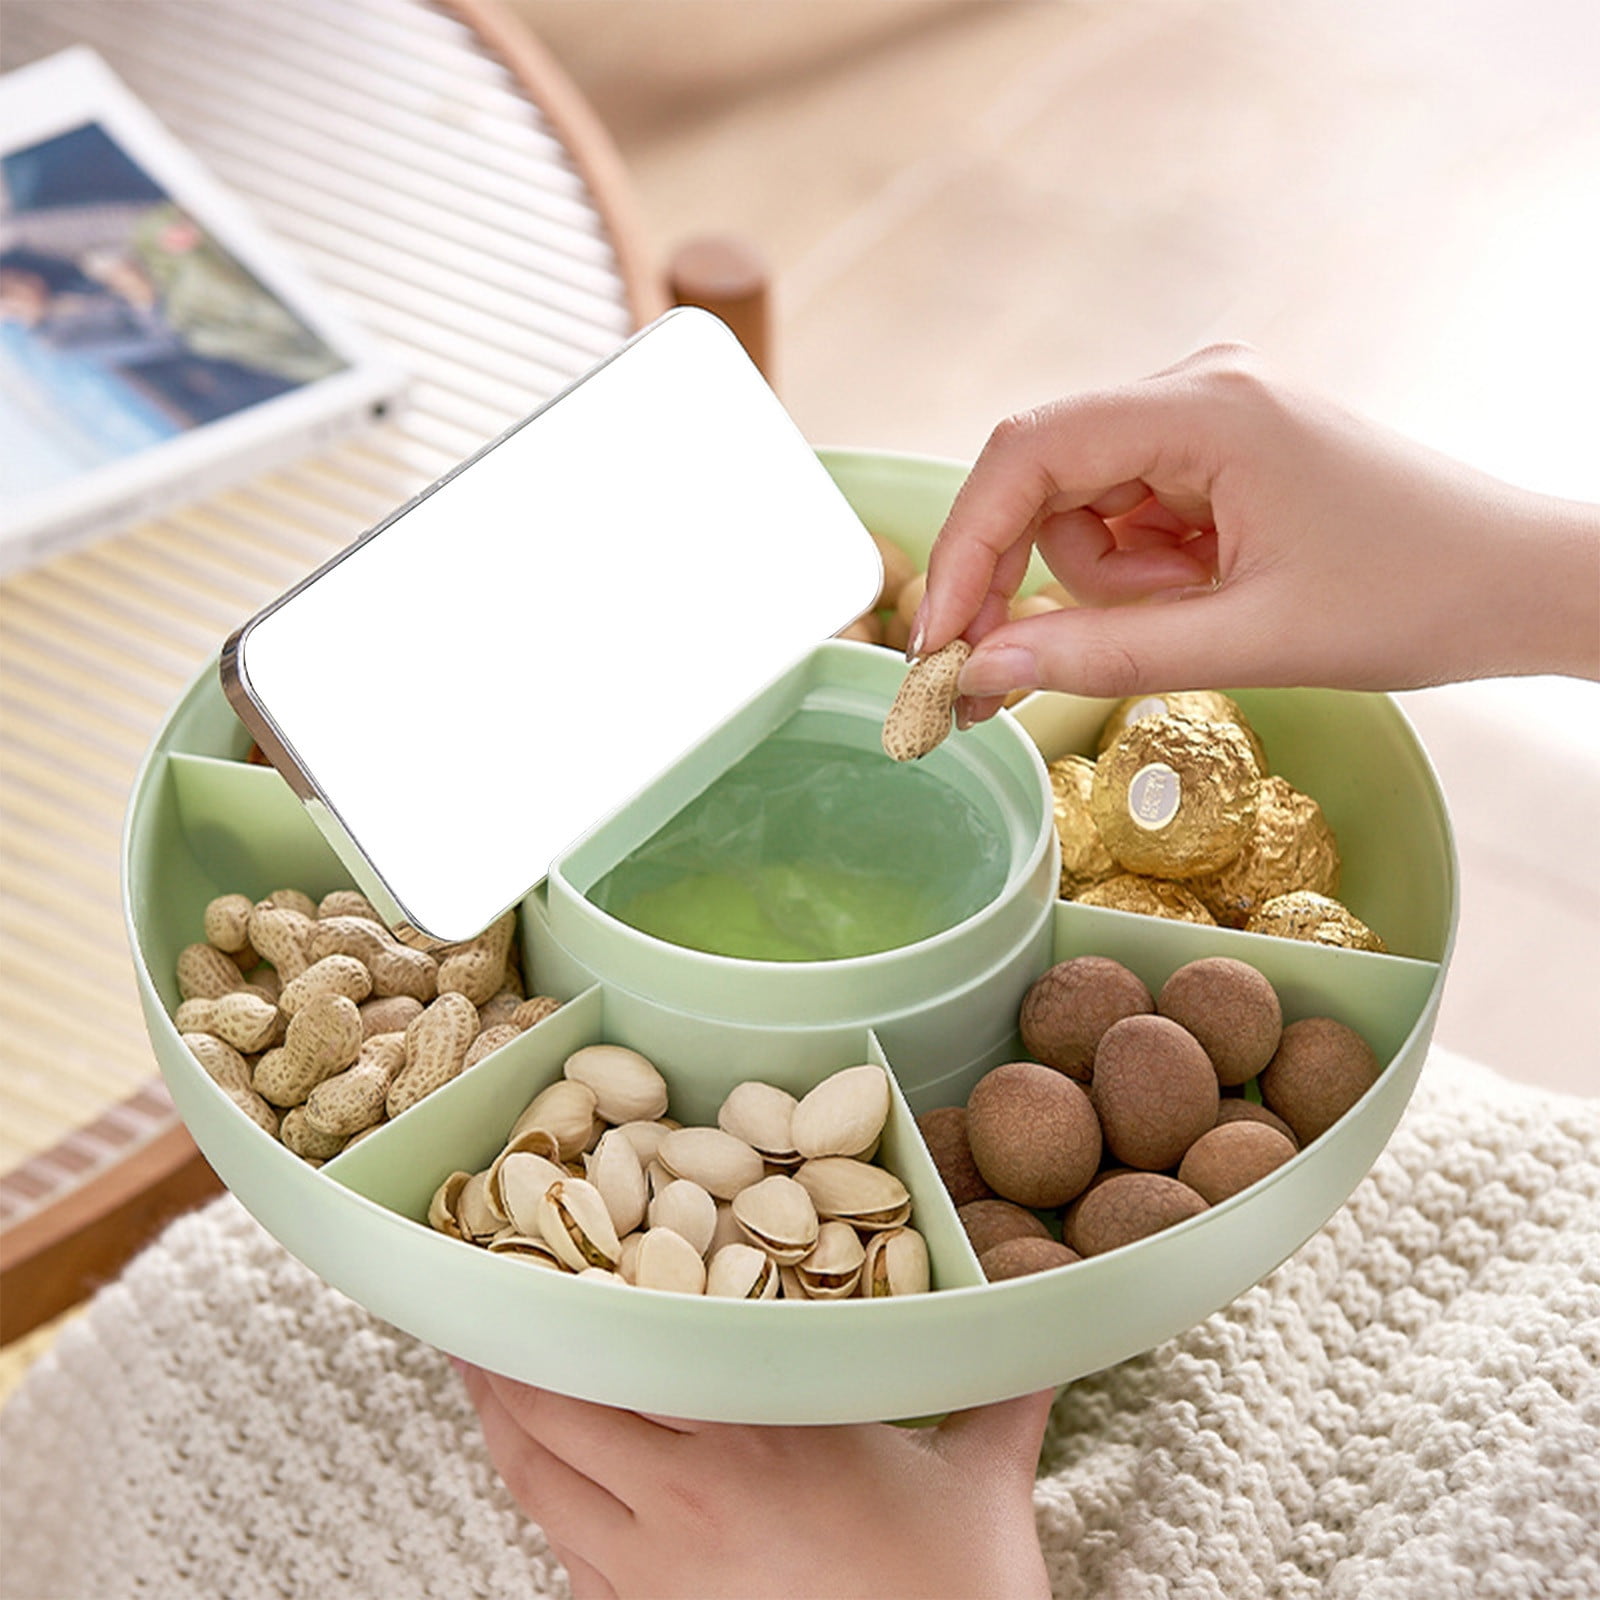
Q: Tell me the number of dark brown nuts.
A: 11